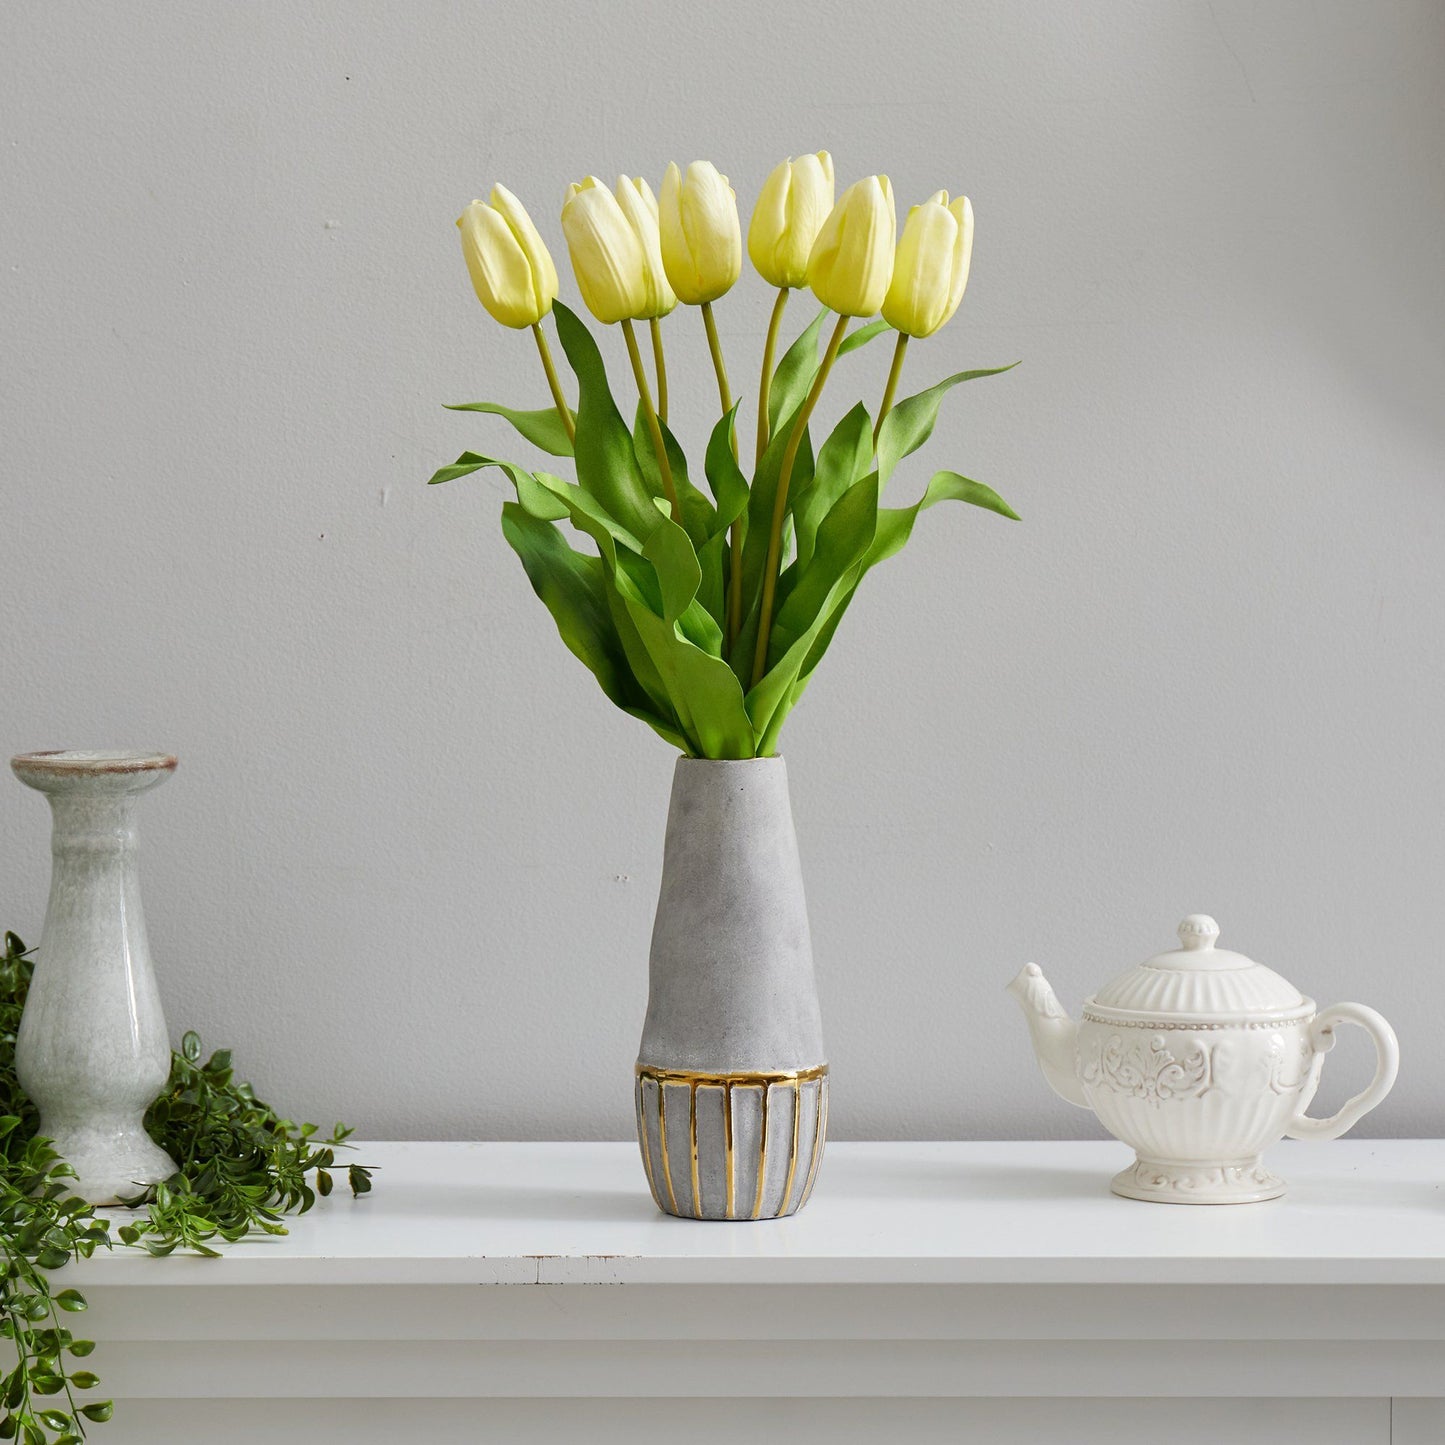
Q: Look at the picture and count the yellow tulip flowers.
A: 7